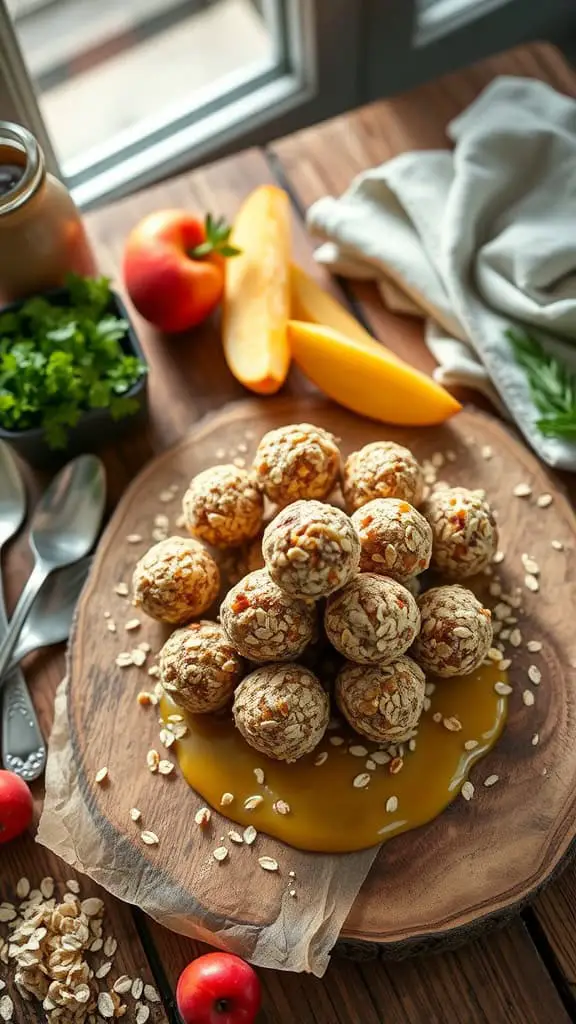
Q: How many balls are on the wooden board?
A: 13